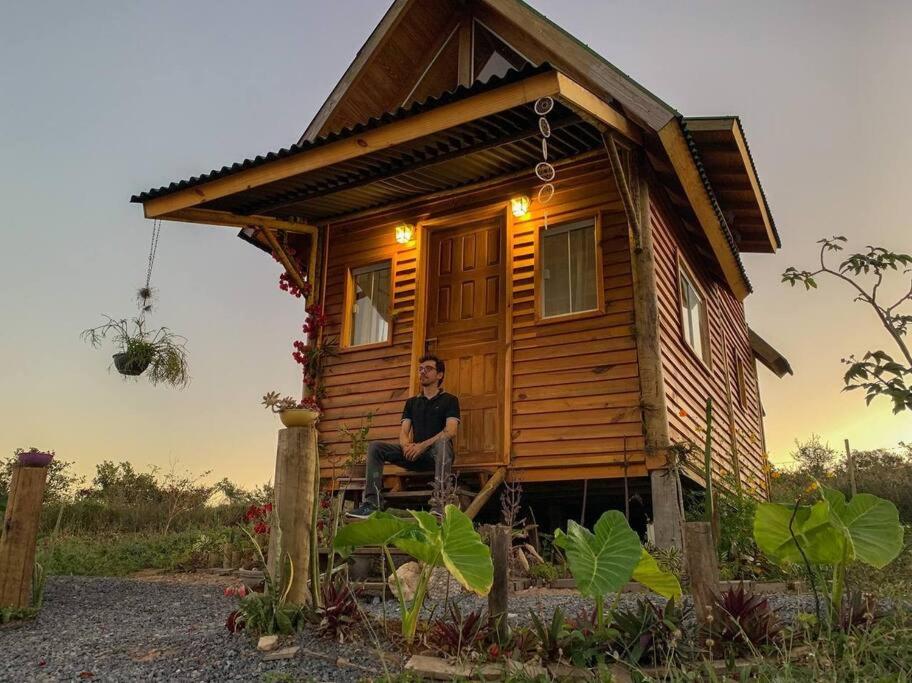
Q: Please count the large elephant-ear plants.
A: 3